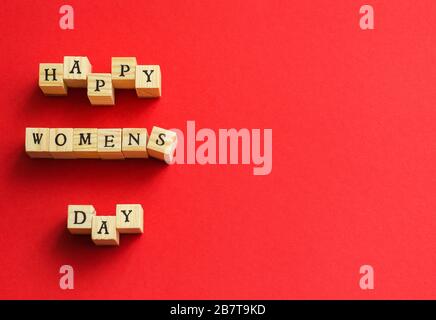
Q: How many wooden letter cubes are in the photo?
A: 14